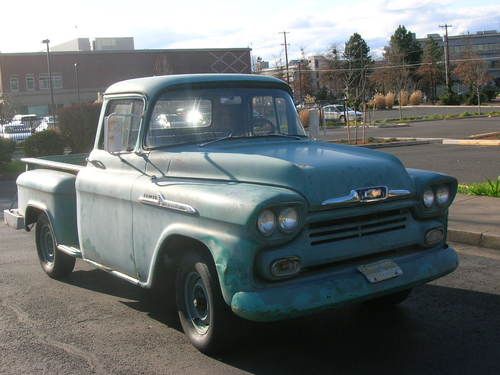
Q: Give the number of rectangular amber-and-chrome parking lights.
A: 2